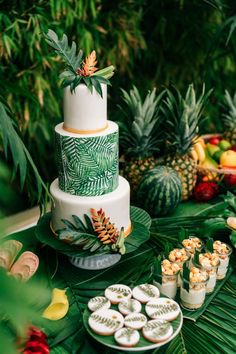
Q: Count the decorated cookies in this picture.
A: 9